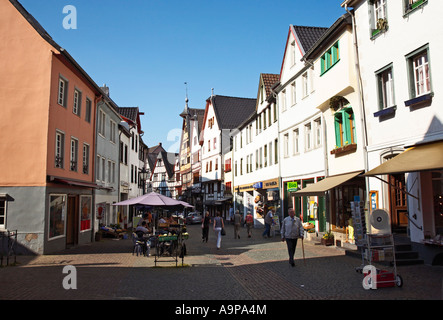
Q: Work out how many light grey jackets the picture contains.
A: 1